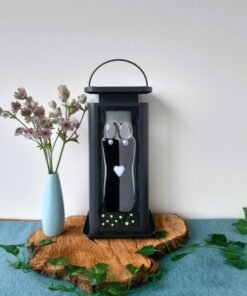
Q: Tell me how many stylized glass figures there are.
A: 2